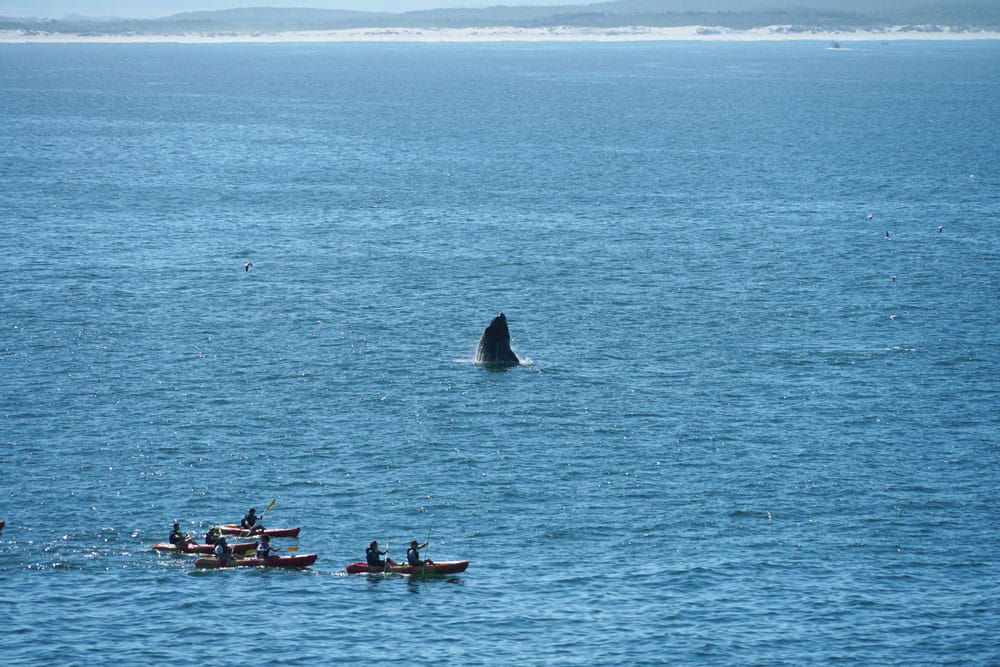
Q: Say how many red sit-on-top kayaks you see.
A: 4